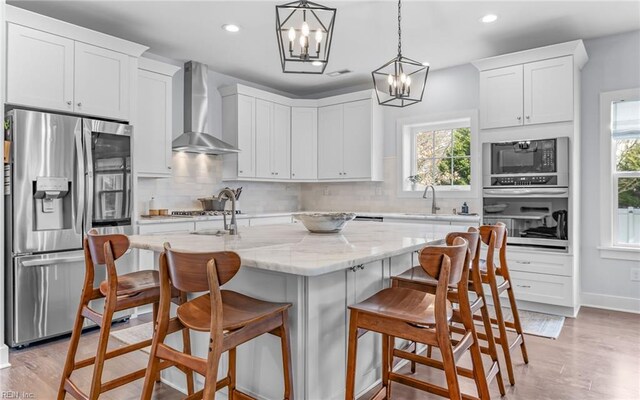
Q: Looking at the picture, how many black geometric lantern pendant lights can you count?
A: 2